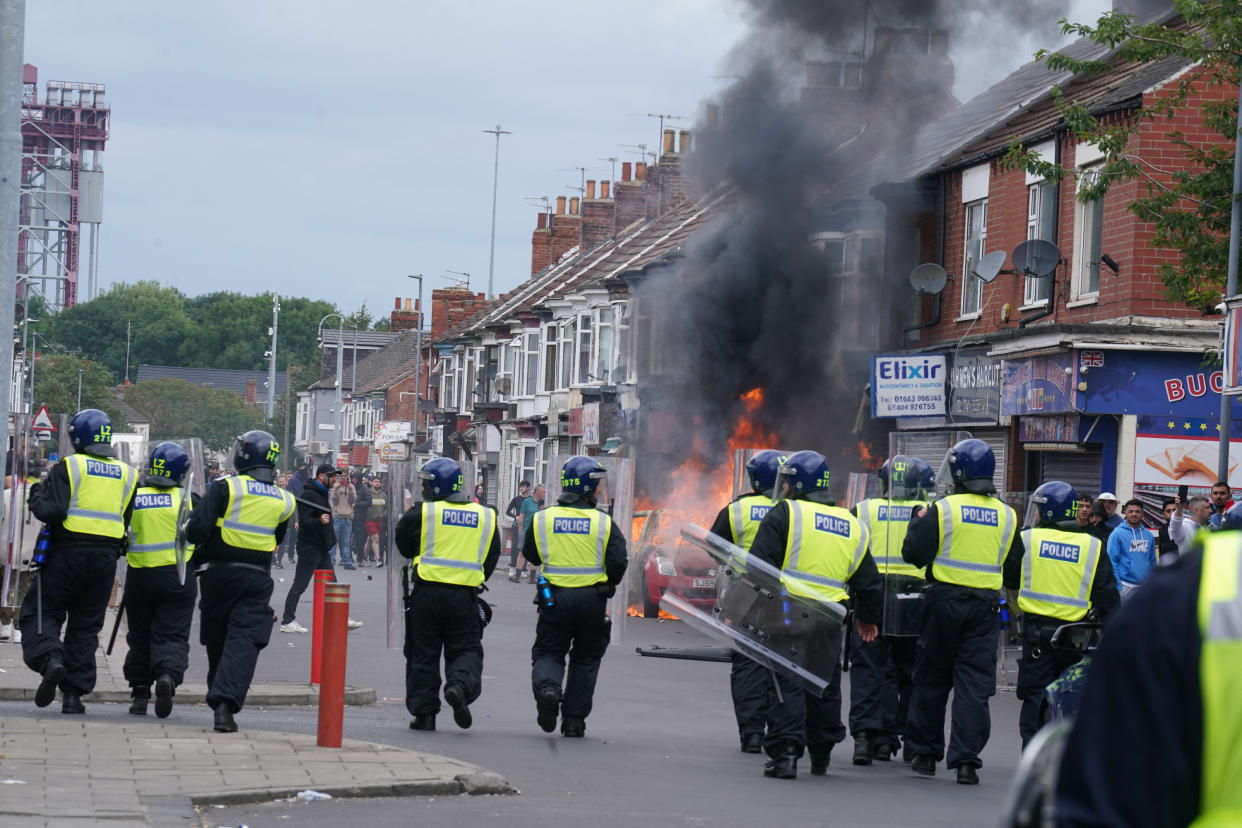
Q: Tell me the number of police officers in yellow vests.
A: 11